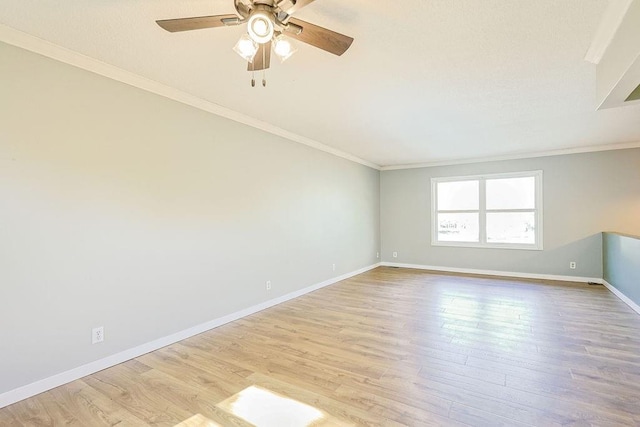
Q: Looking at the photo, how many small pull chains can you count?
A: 2